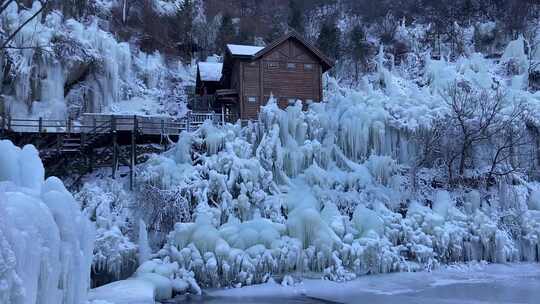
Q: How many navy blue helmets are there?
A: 0